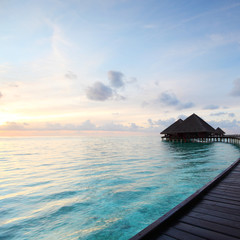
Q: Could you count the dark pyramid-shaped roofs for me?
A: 3